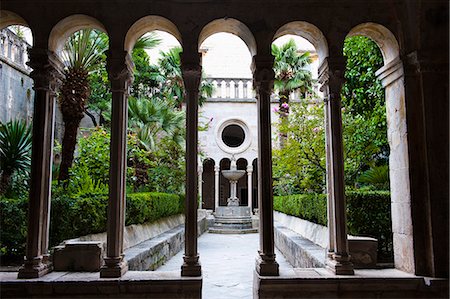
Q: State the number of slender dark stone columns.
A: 5